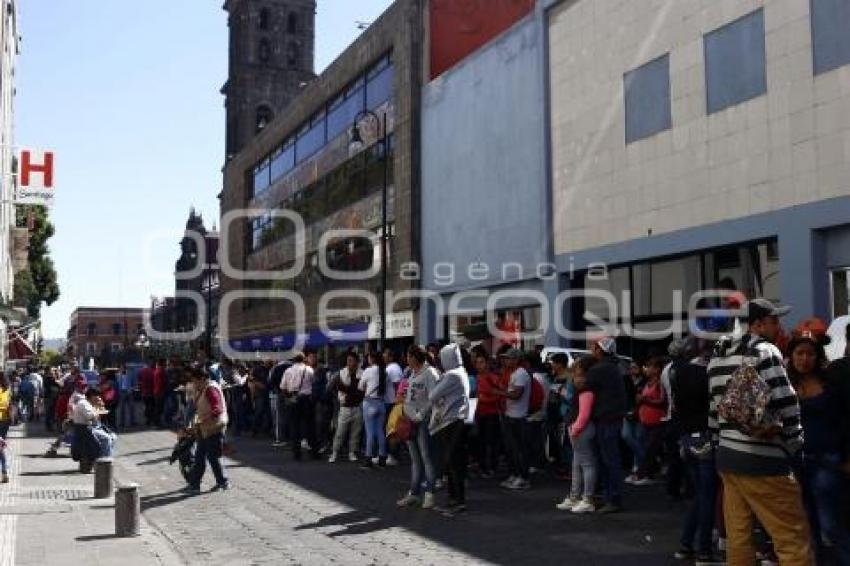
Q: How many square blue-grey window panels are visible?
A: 3